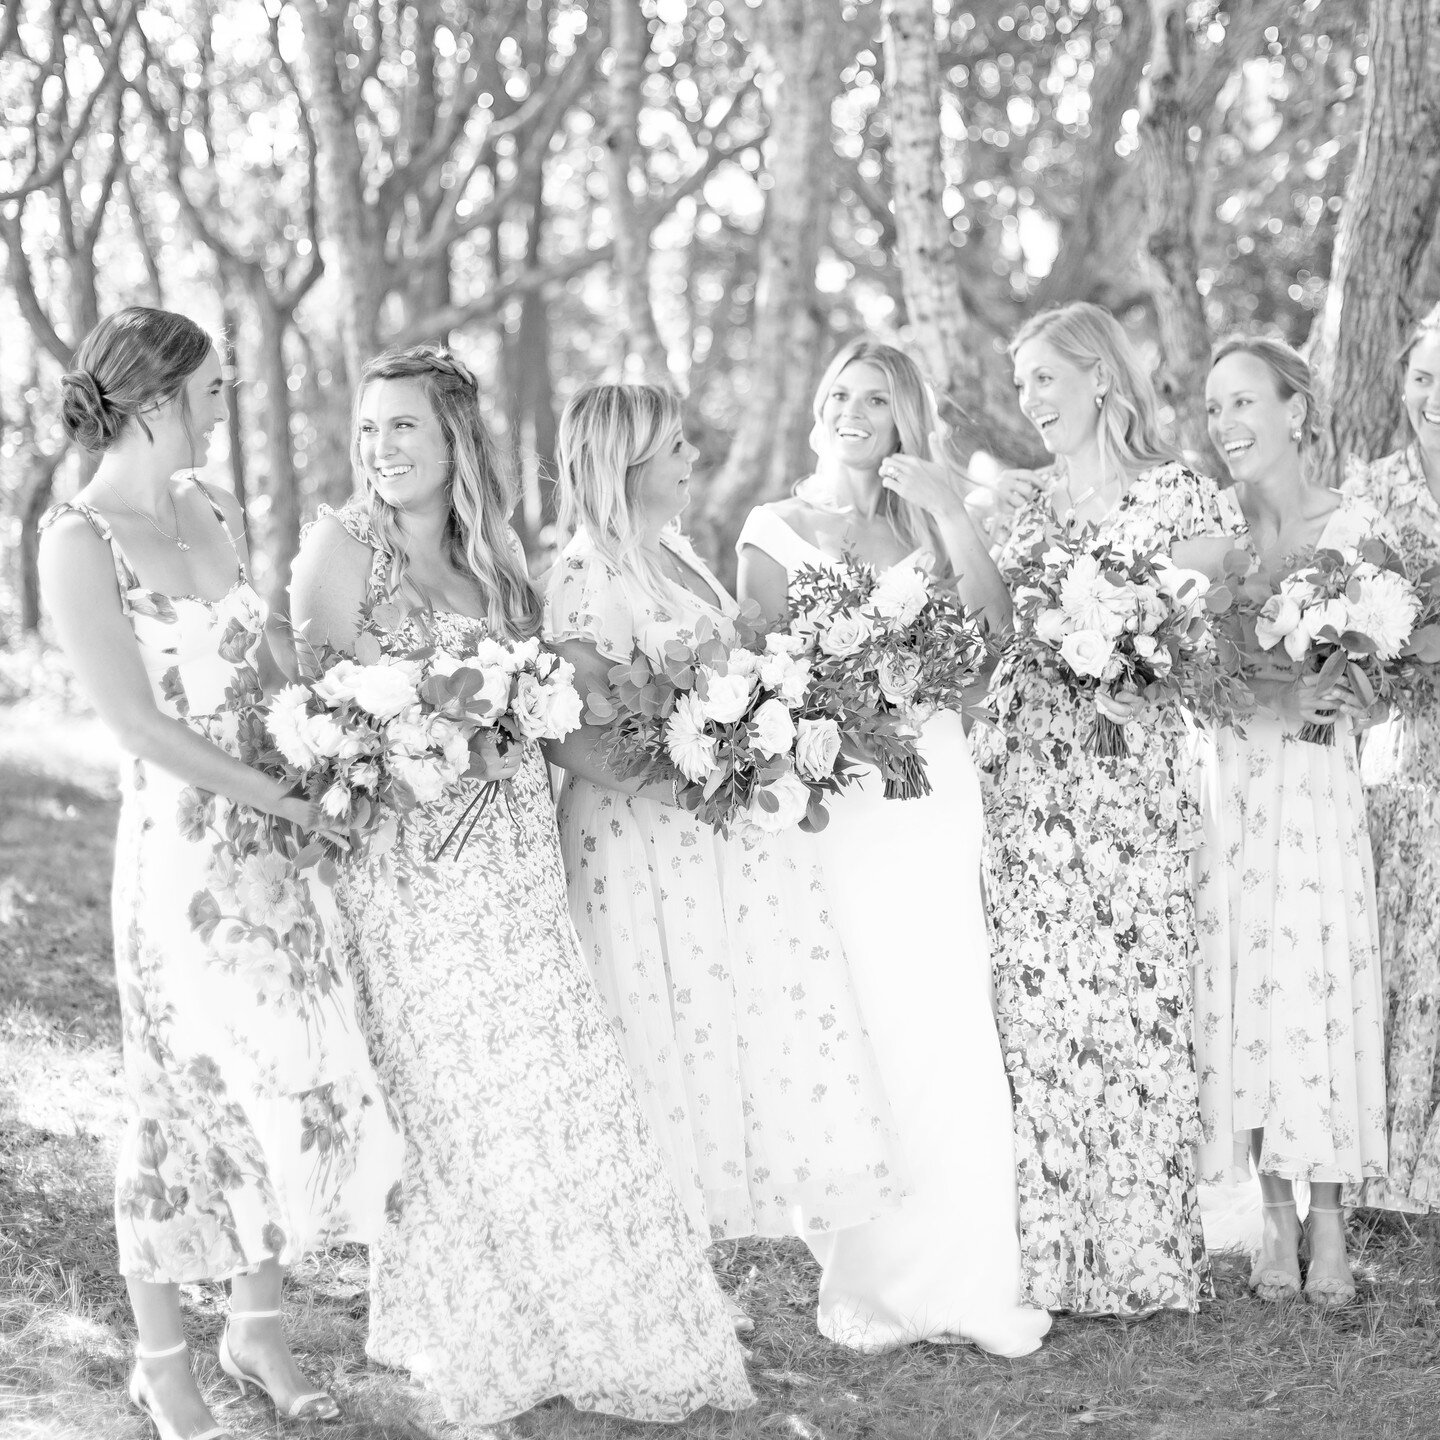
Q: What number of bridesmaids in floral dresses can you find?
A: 6